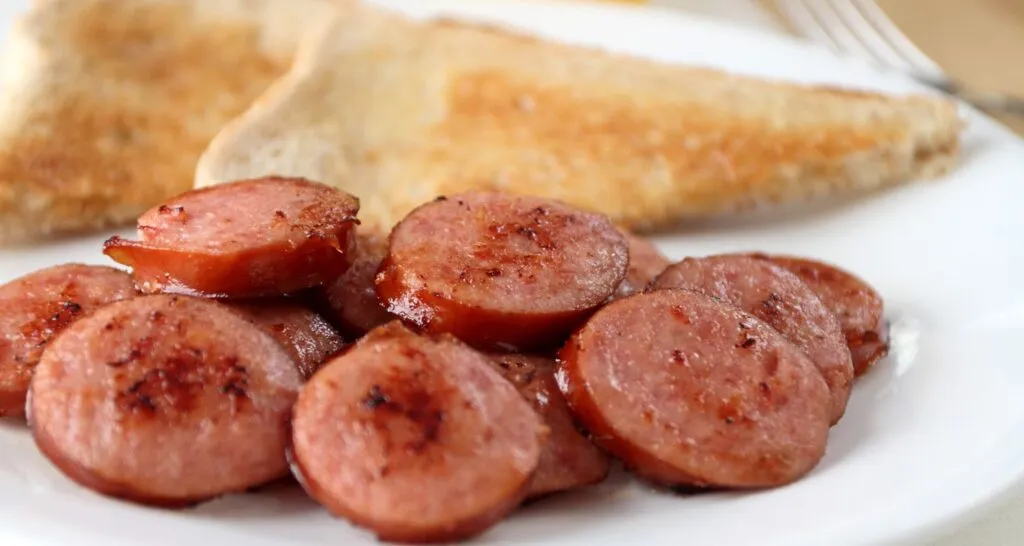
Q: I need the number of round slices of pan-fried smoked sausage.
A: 12